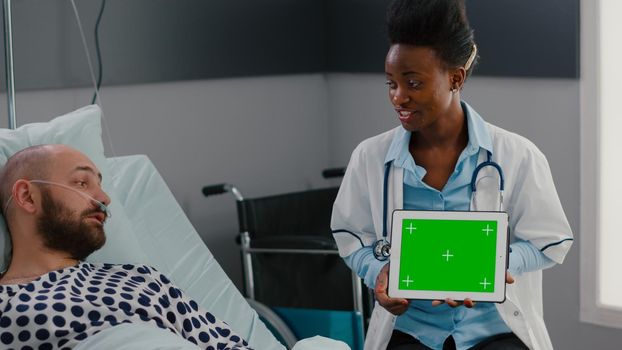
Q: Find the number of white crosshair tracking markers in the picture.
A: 5